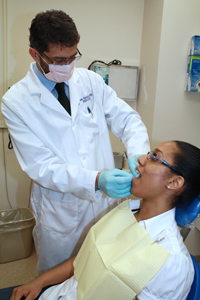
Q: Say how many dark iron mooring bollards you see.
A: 0